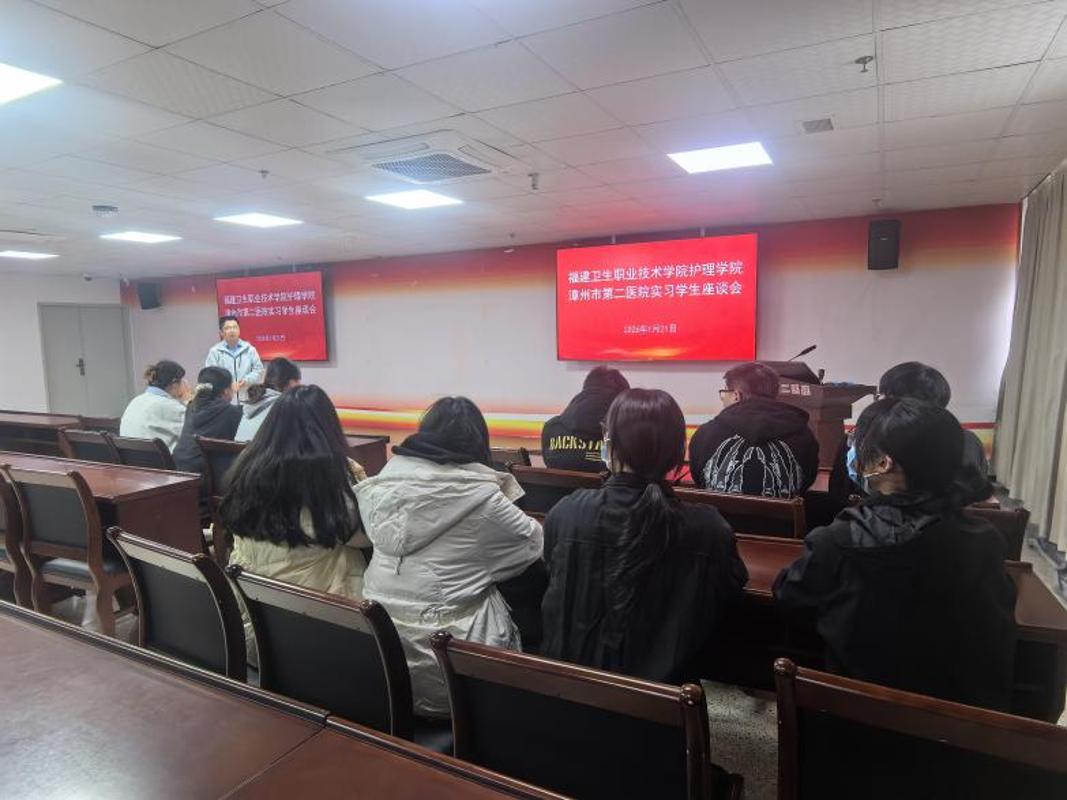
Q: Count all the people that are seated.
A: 10